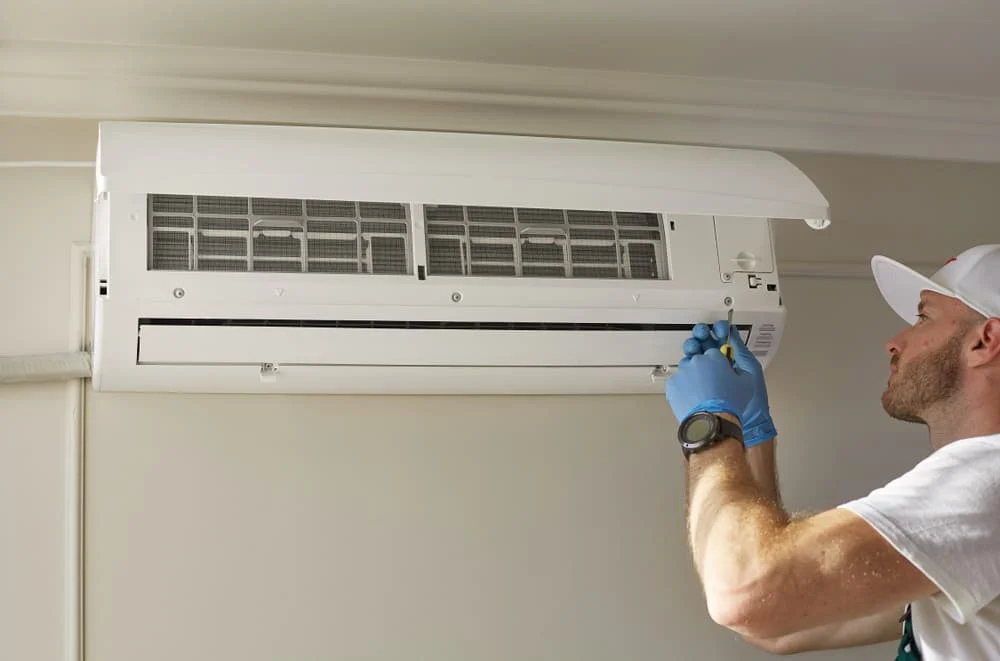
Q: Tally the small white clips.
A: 2